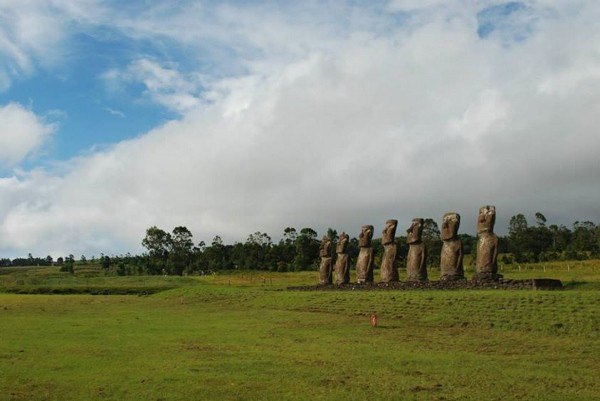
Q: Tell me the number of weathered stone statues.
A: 7